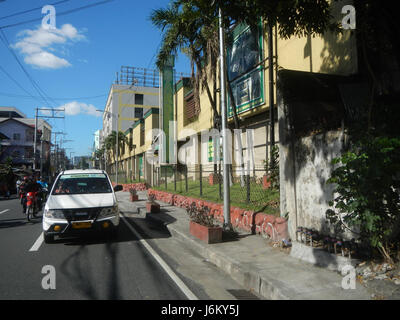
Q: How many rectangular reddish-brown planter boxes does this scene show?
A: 3